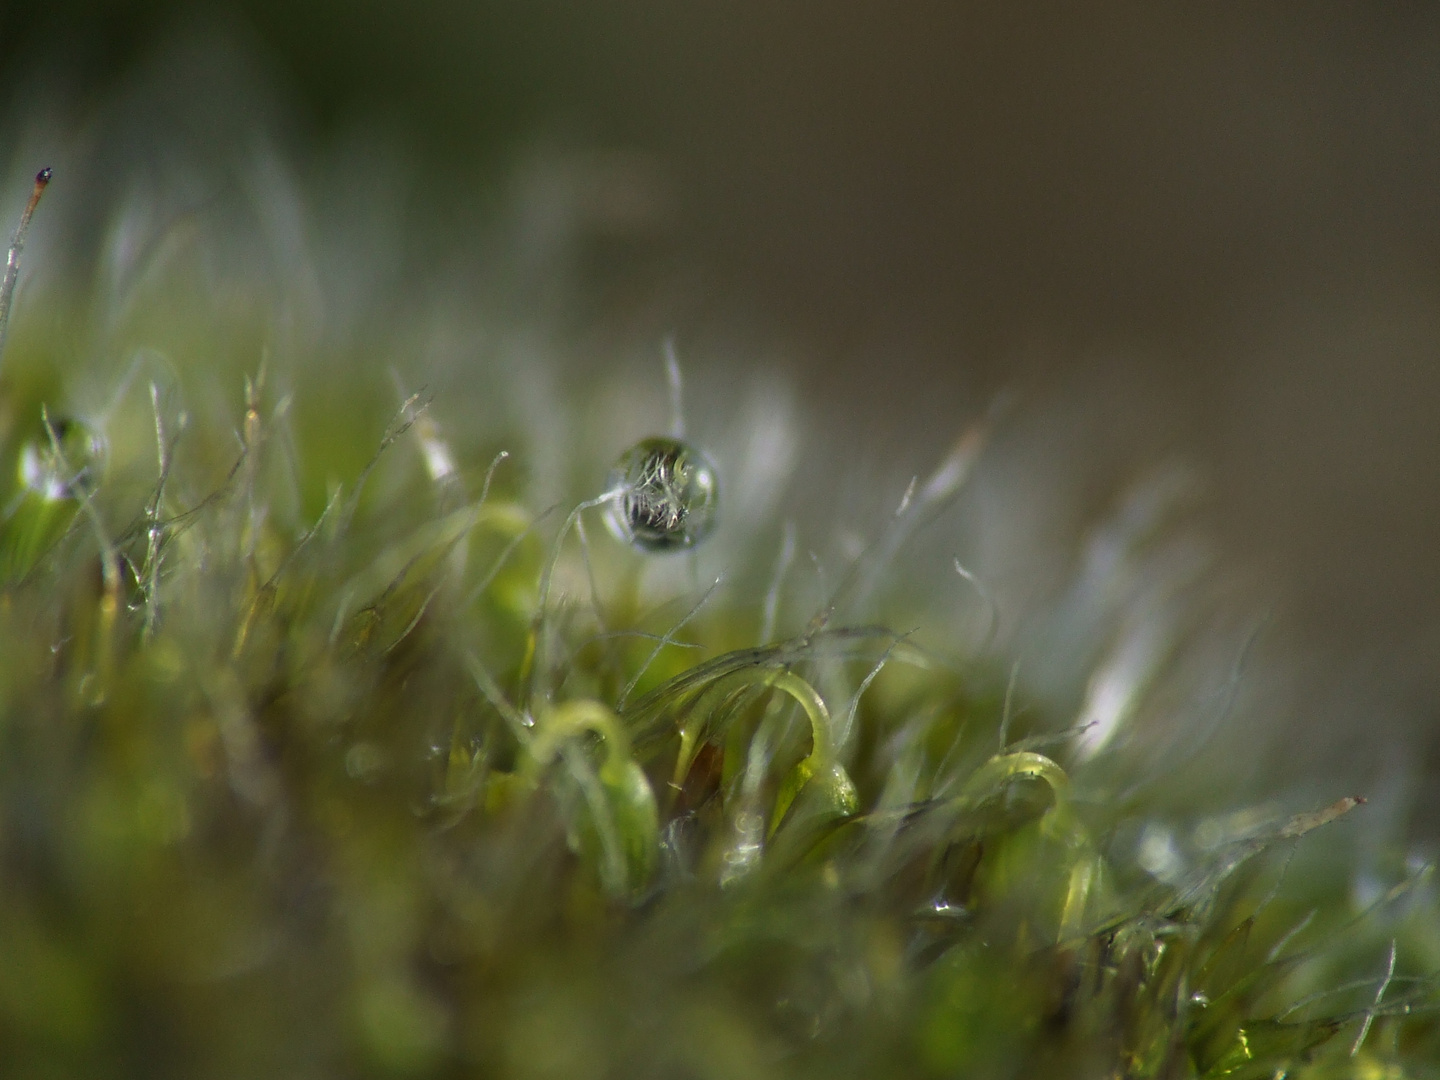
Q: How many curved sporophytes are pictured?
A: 4